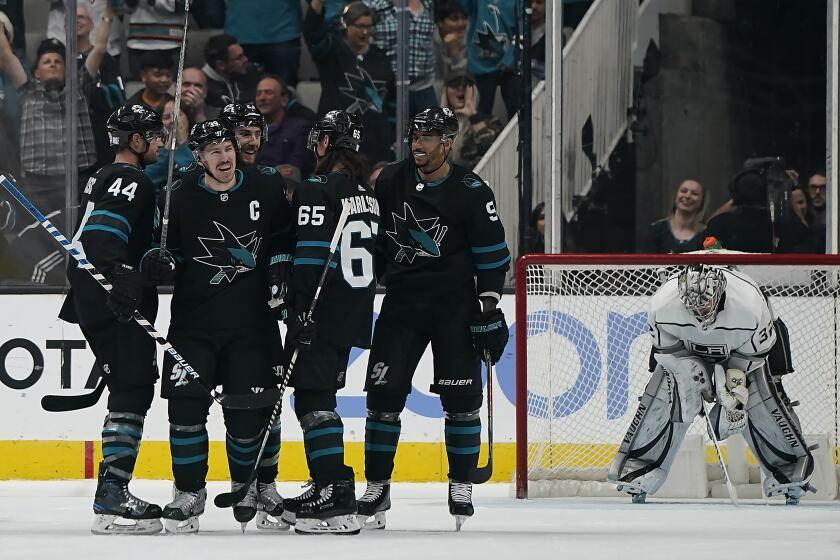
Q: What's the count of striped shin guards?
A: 7